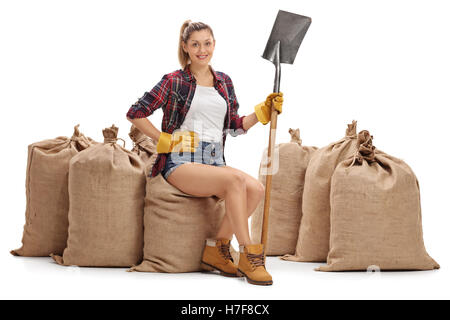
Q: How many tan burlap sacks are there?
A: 7